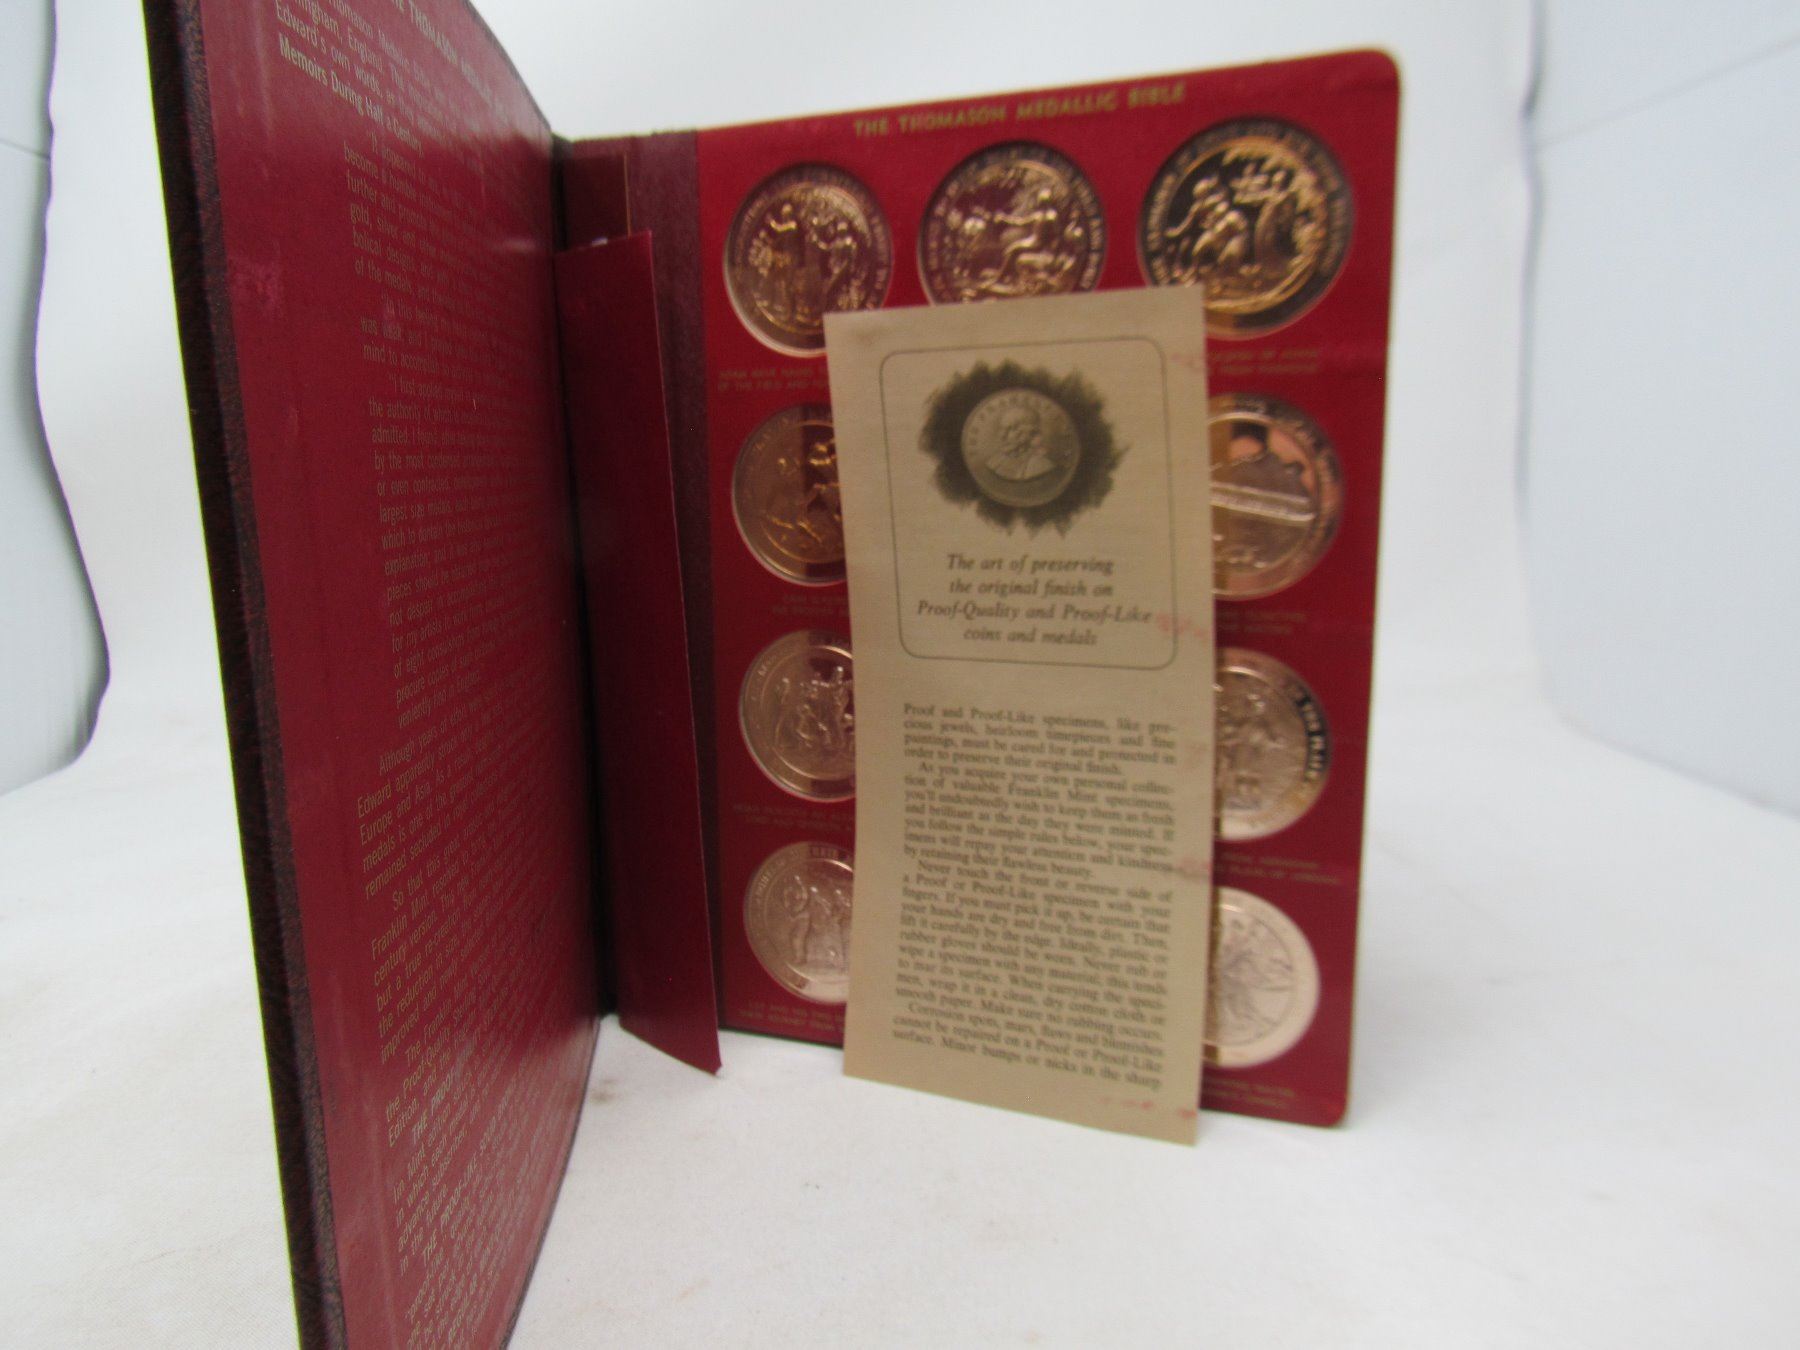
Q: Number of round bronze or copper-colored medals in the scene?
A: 9